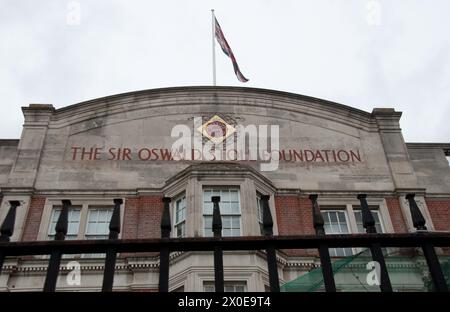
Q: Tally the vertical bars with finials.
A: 9